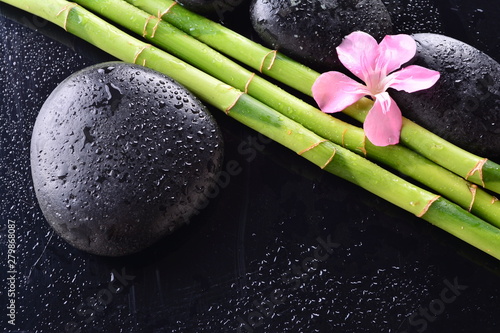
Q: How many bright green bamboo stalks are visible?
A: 3